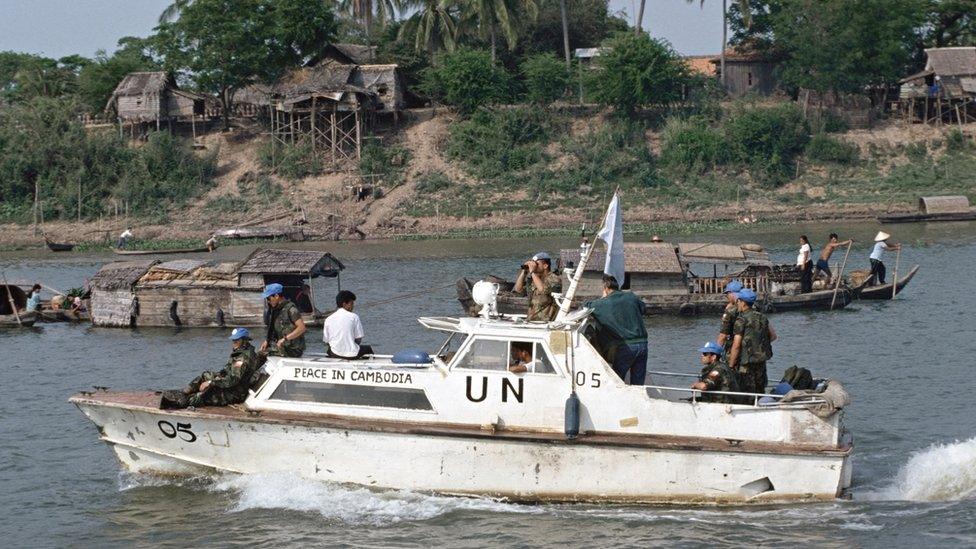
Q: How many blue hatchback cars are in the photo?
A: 0